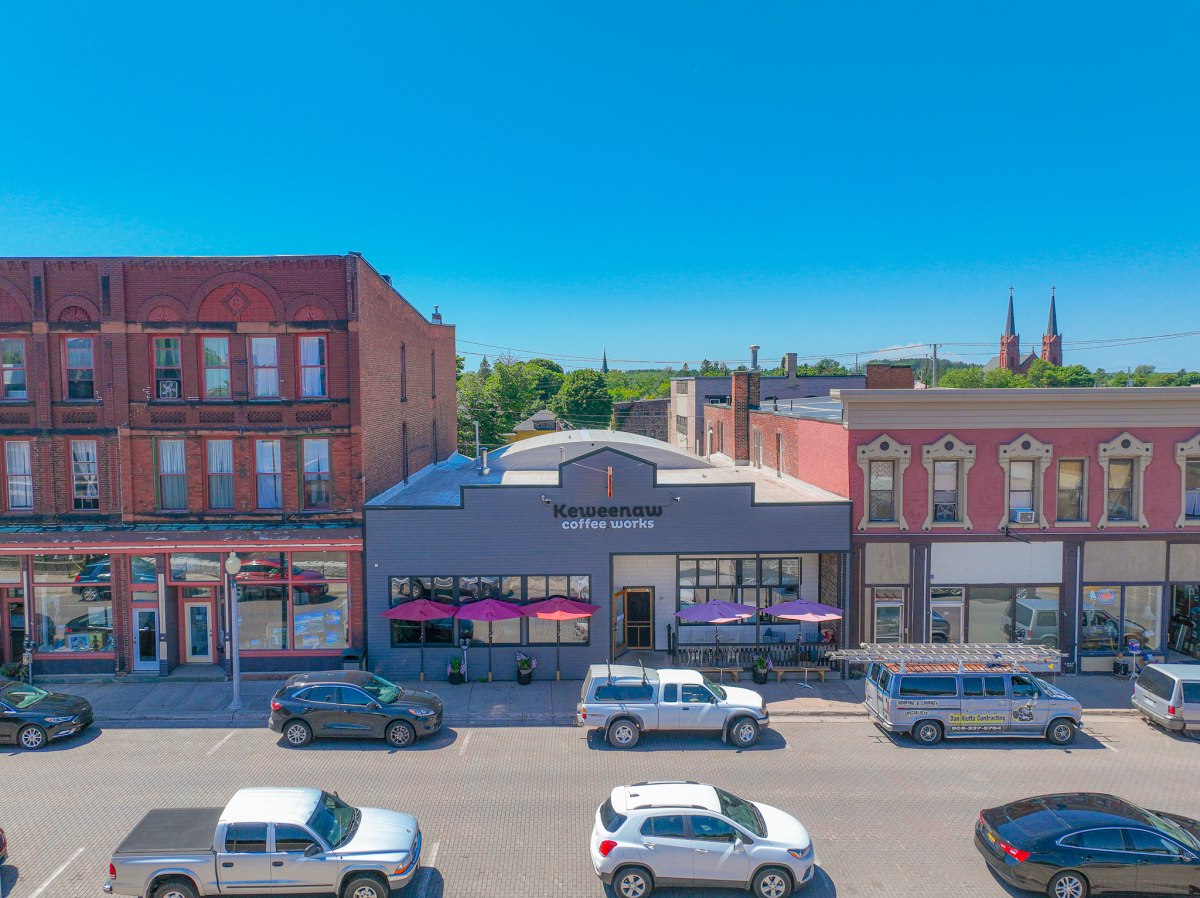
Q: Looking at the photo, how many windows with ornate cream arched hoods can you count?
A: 5